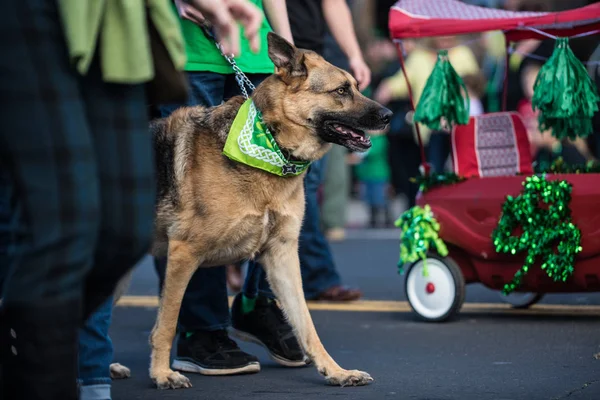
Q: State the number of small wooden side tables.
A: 0